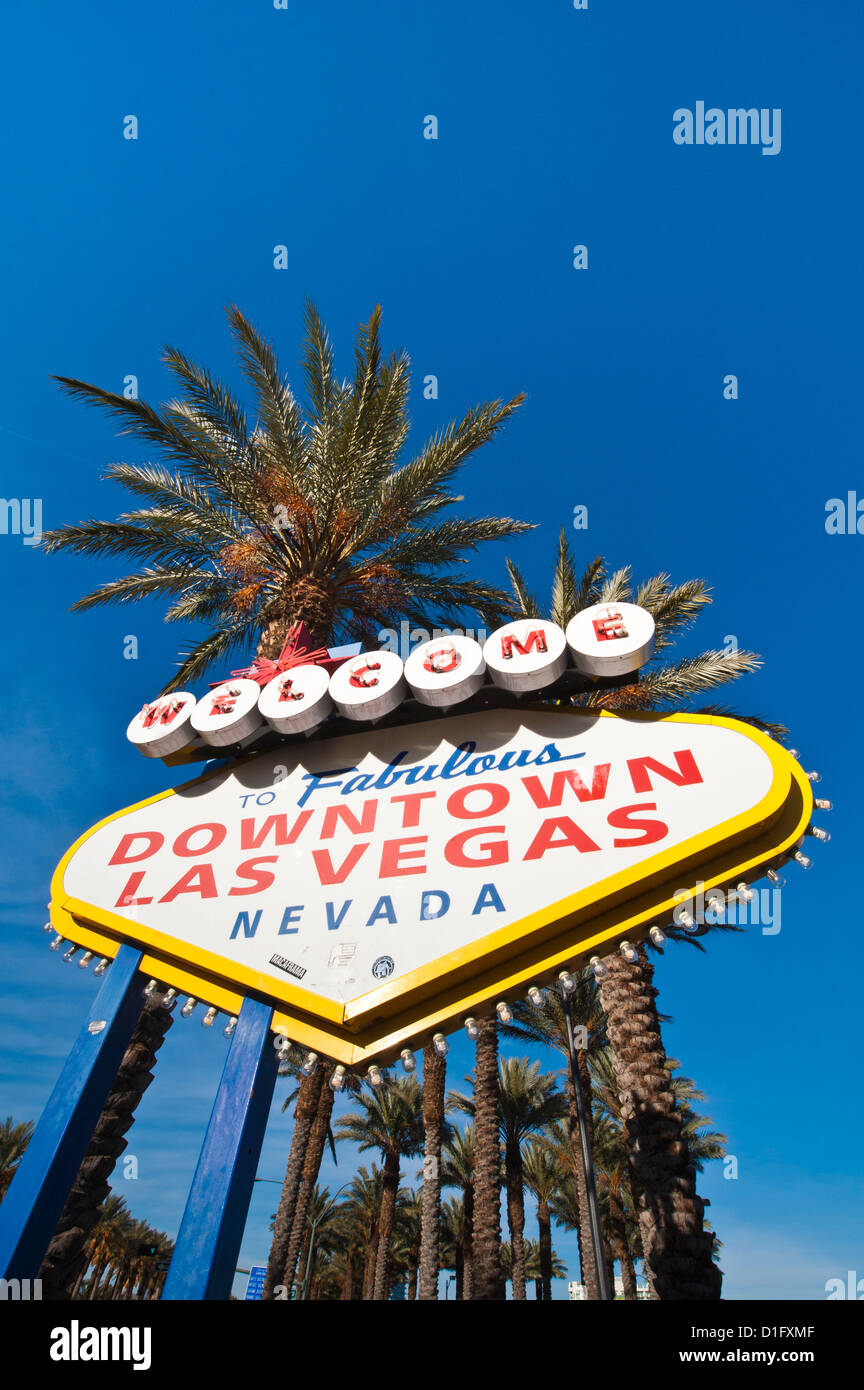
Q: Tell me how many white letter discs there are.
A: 7